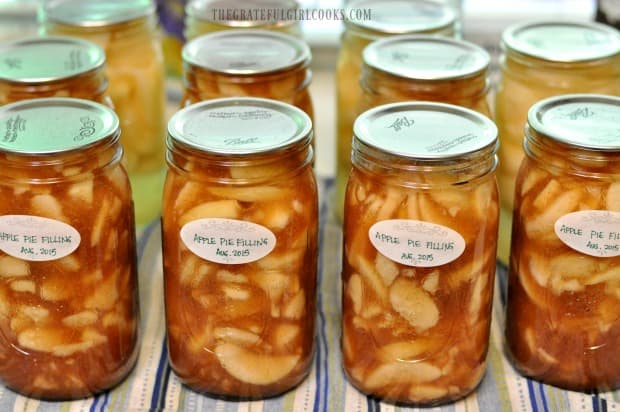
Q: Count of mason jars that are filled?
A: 11